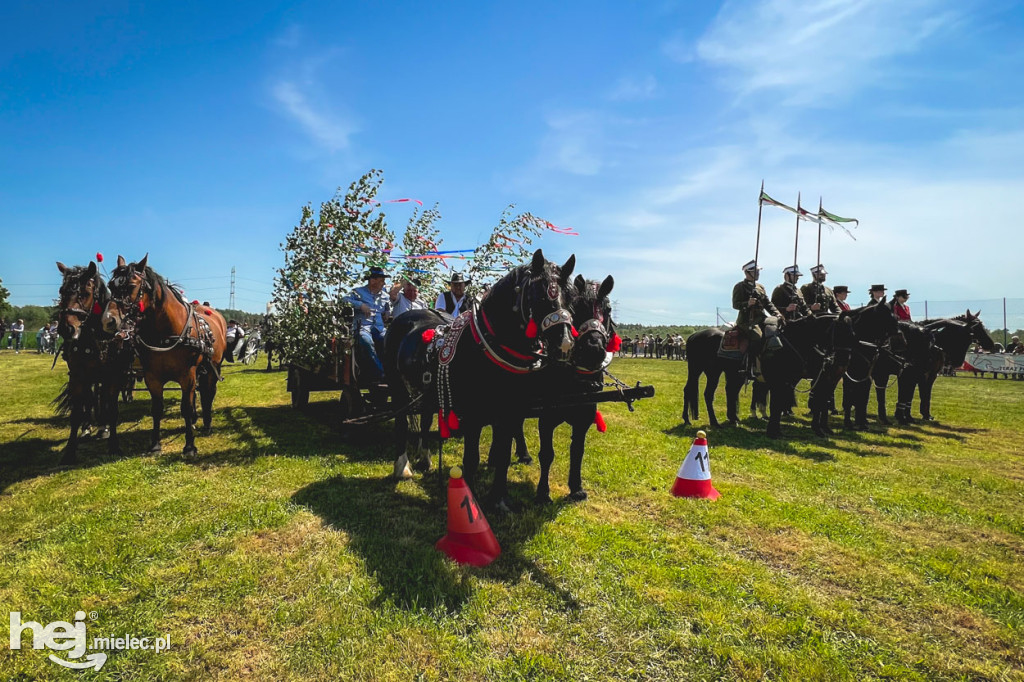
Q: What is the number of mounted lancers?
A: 3